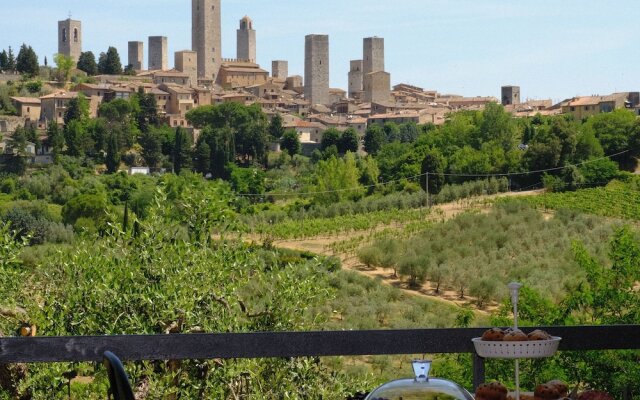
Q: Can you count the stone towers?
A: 11